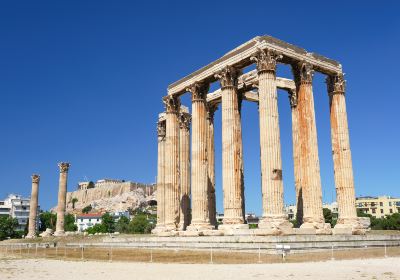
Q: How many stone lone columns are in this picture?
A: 2